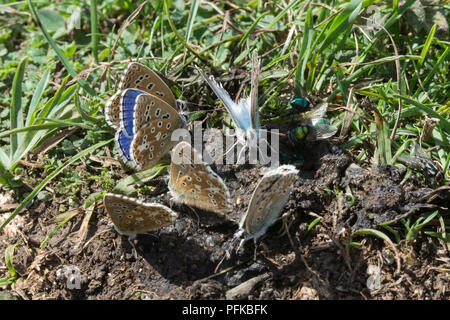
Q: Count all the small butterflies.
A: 6